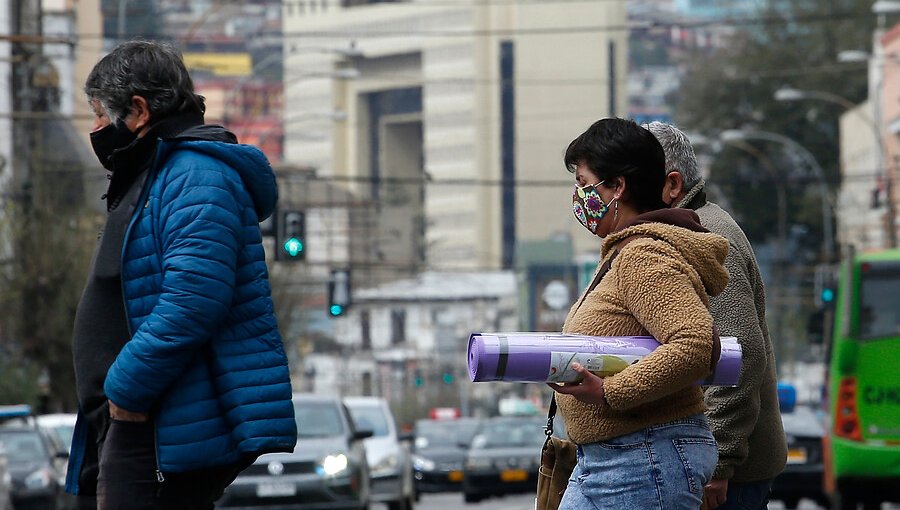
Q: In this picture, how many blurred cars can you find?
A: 7